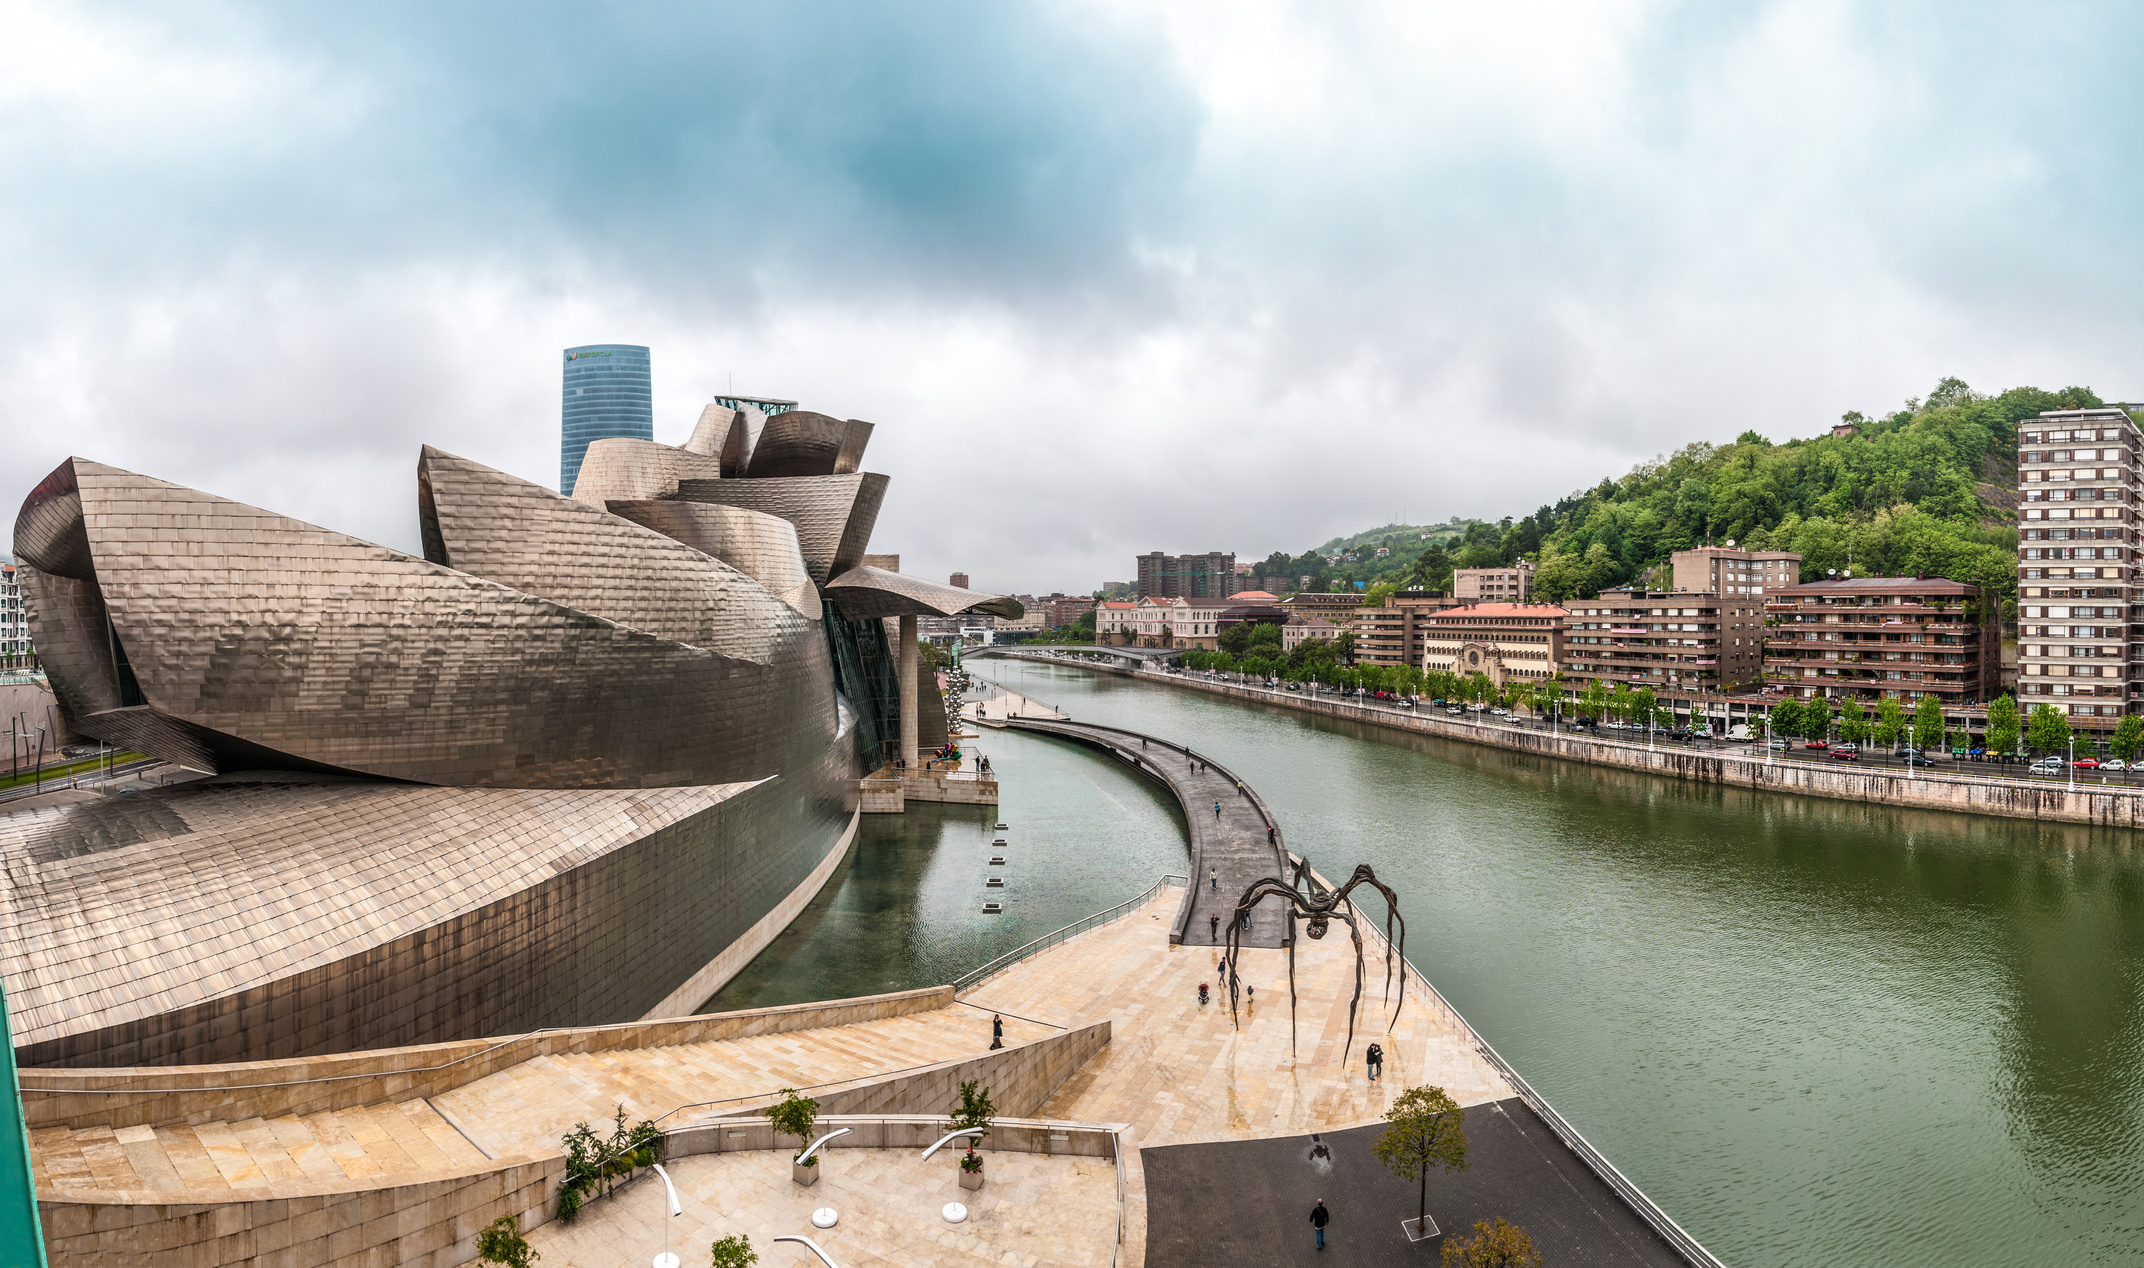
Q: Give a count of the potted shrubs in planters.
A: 2